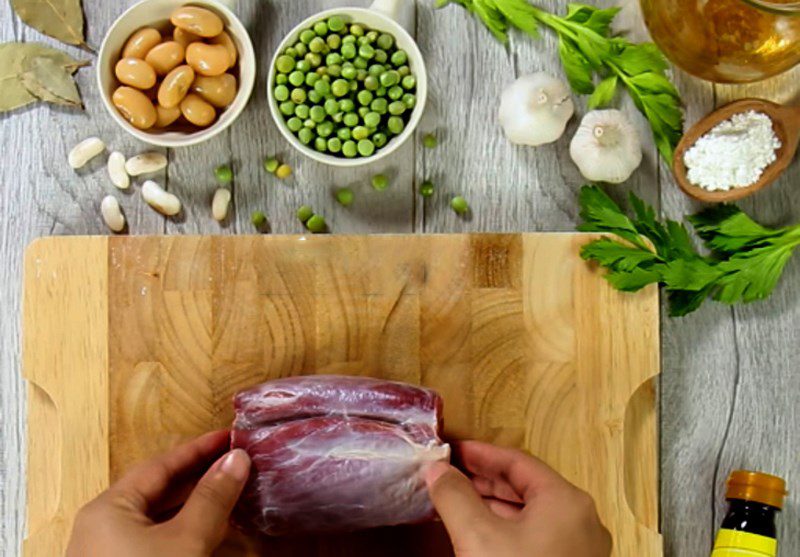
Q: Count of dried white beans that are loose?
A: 6